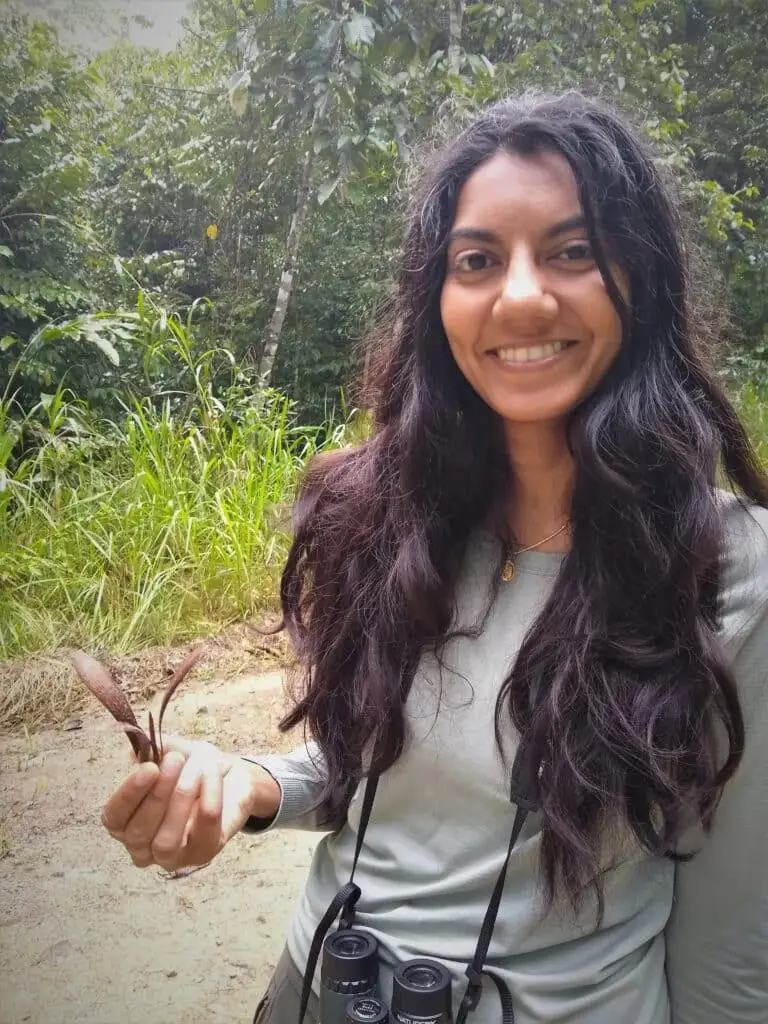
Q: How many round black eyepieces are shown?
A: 2